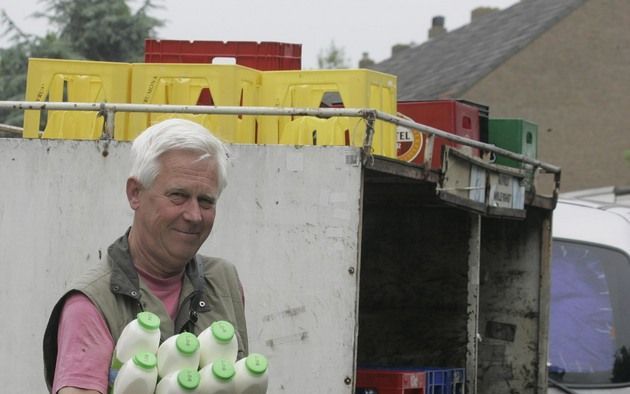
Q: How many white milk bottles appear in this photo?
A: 7